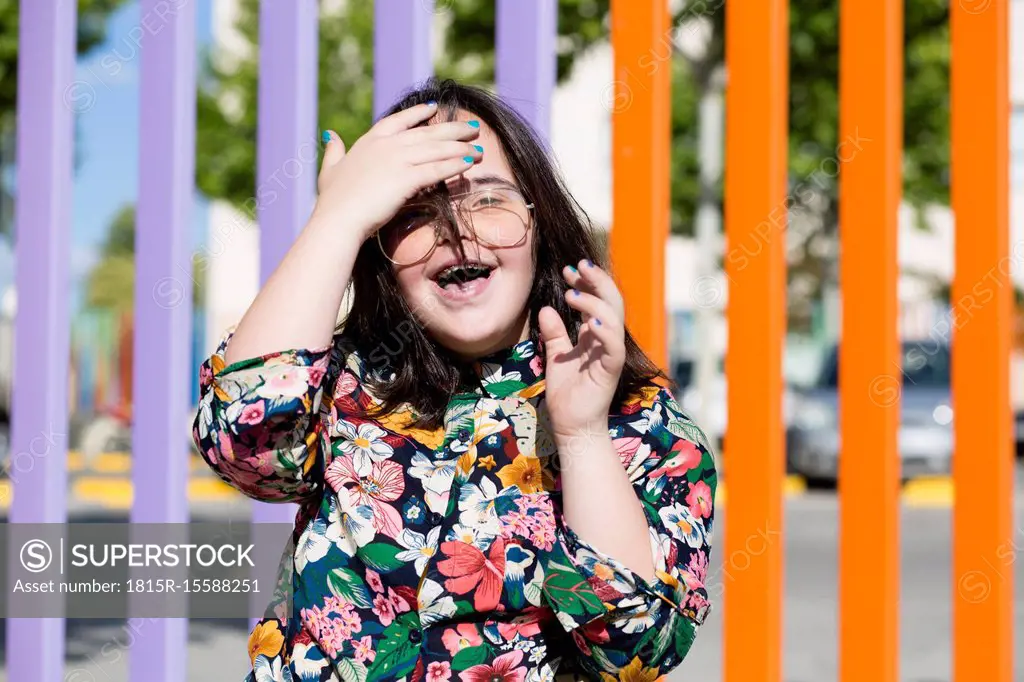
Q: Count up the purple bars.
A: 5